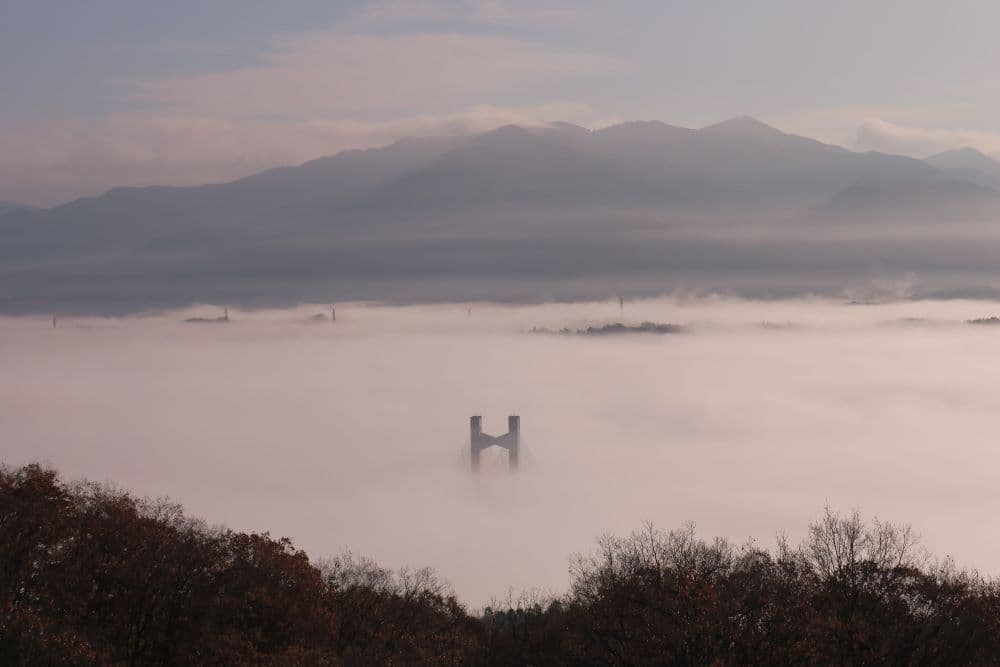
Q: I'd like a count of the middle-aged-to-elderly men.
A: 0